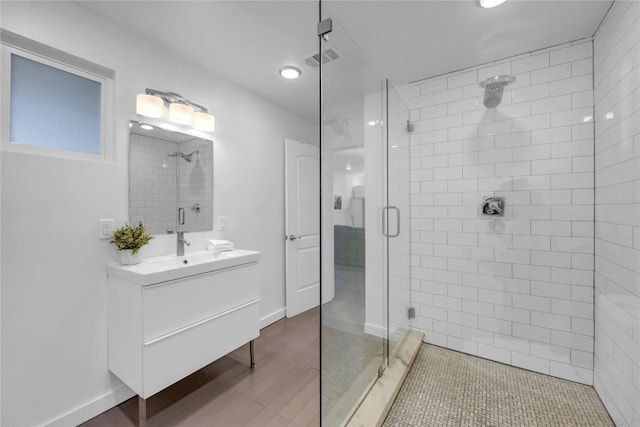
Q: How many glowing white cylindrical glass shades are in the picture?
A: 3